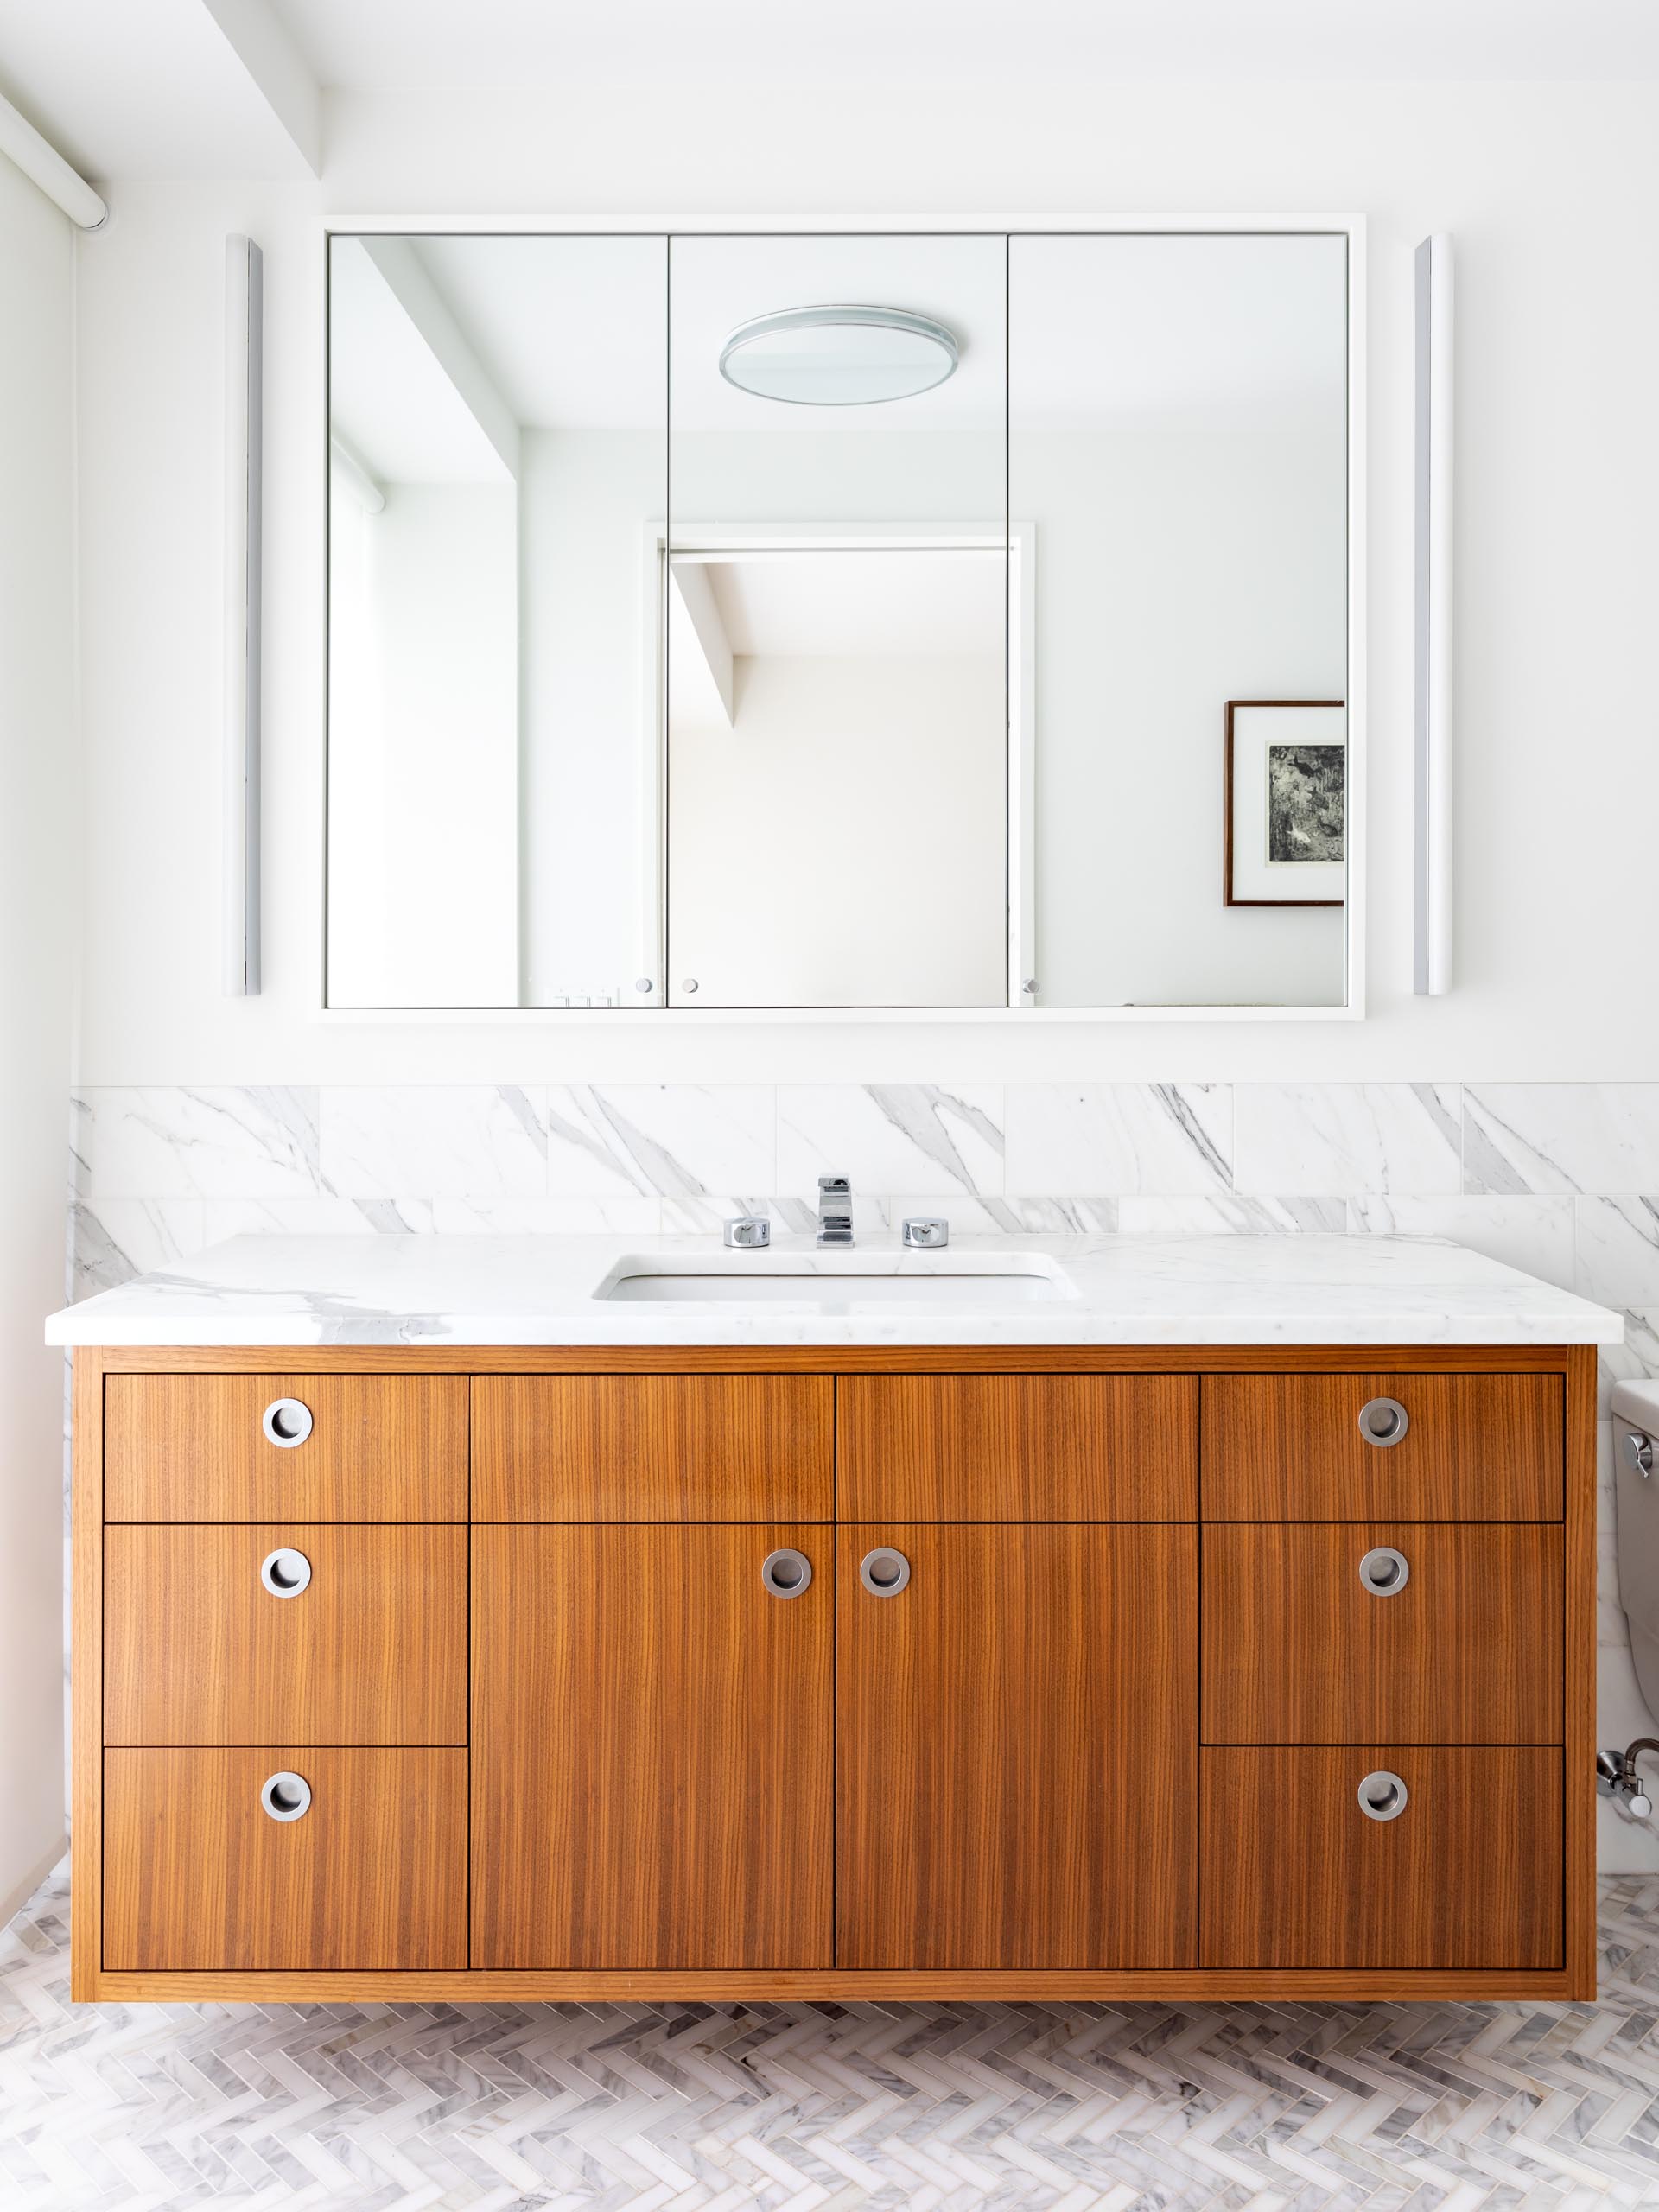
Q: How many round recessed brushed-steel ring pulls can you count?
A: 8